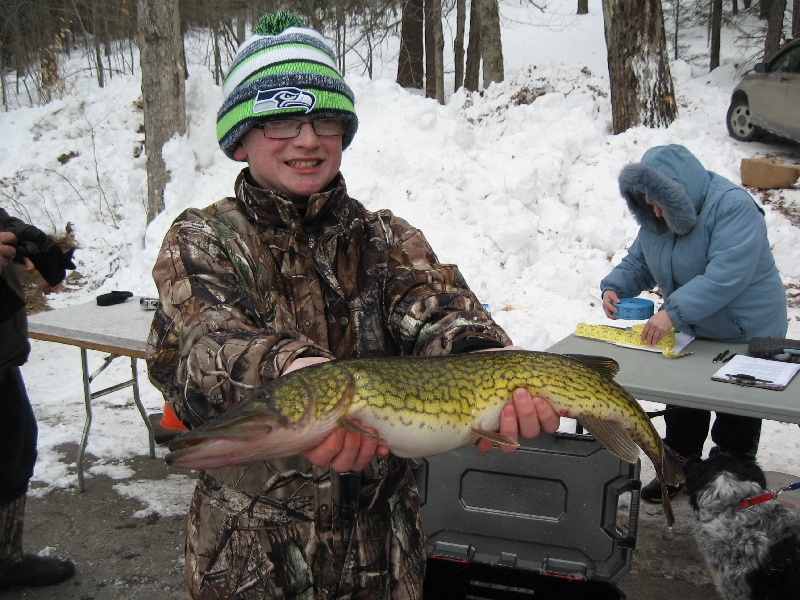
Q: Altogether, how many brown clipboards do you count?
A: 1